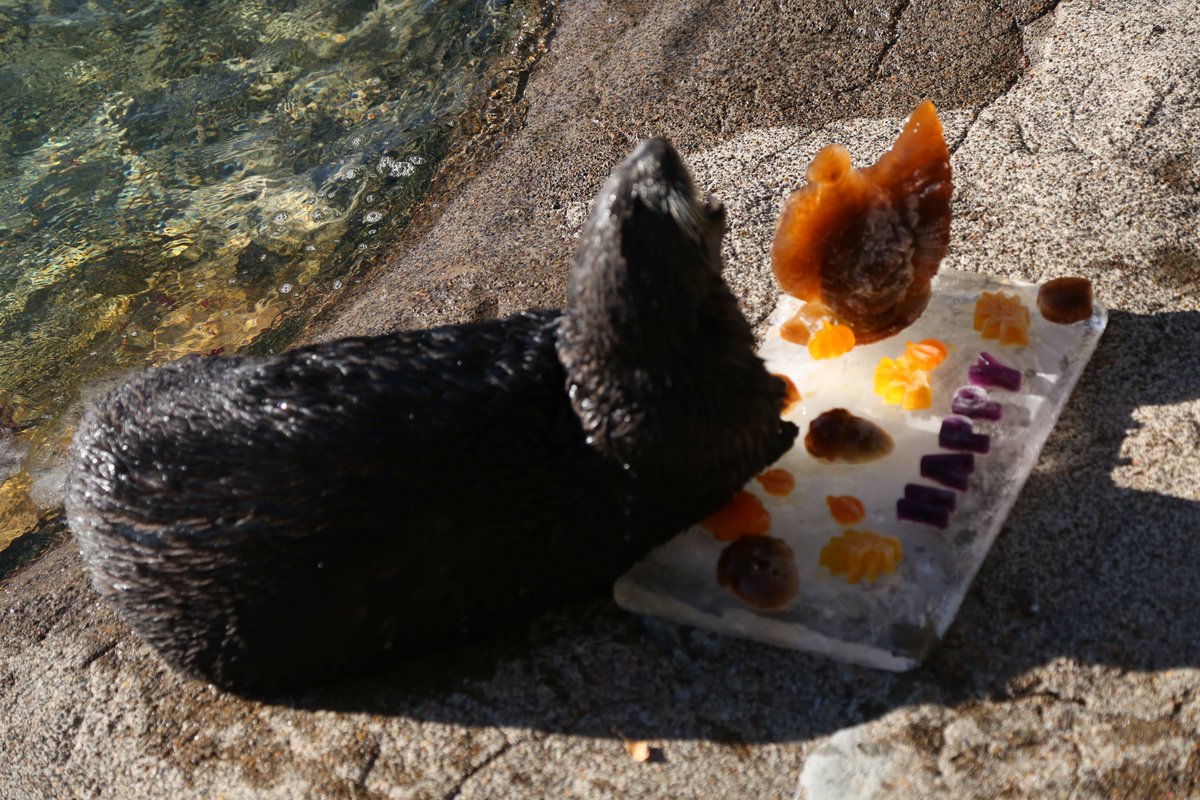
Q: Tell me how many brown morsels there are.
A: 3